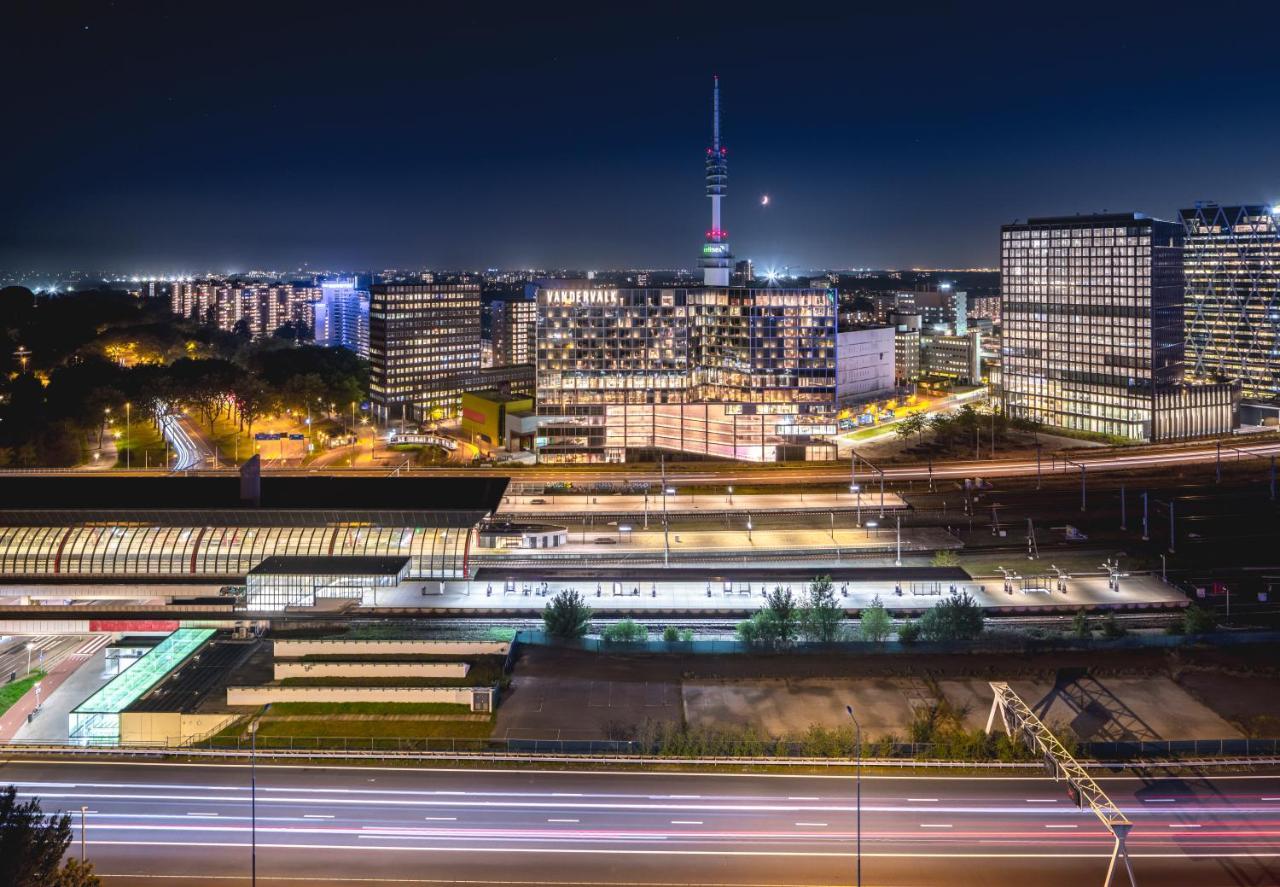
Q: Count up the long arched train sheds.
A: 1